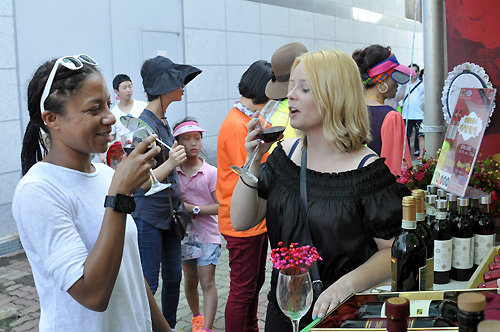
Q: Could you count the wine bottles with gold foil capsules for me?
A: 2